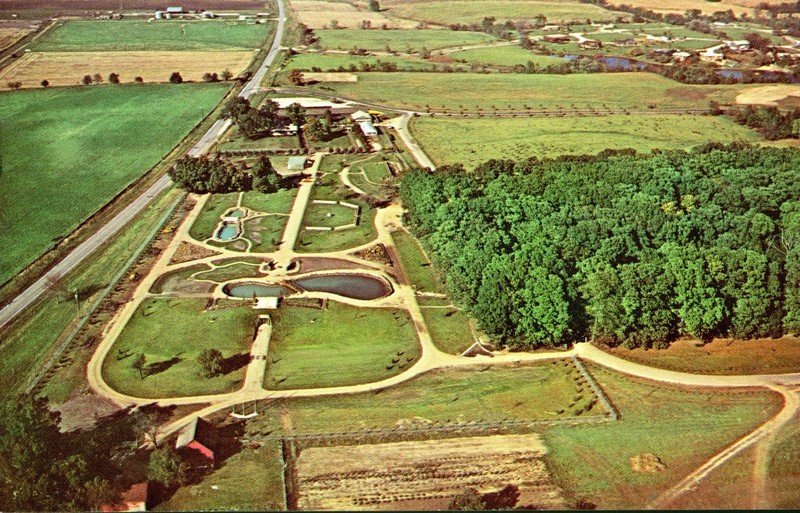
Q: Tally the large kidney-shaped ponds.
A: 2